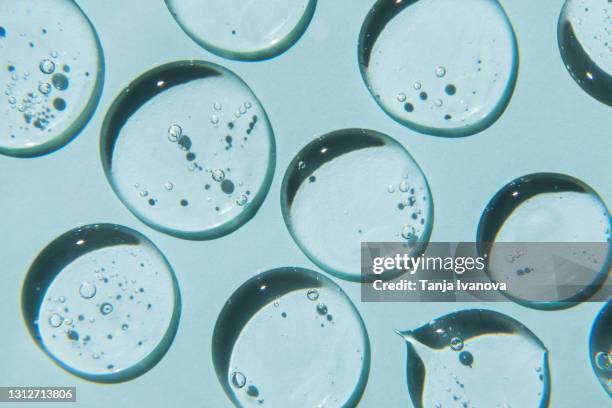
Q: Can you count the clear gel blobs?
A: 11